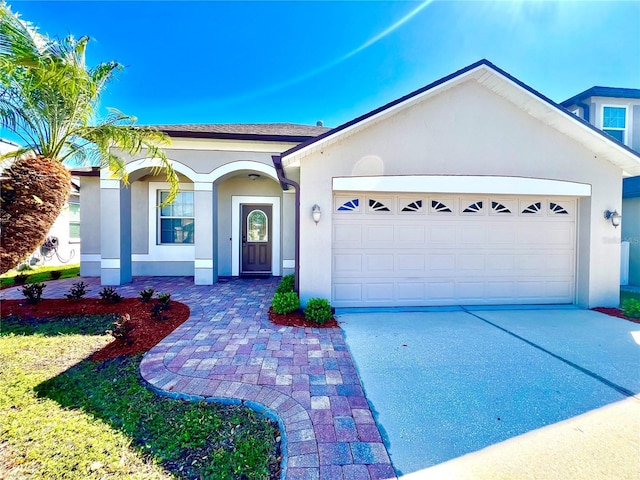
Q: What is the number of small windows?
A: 8